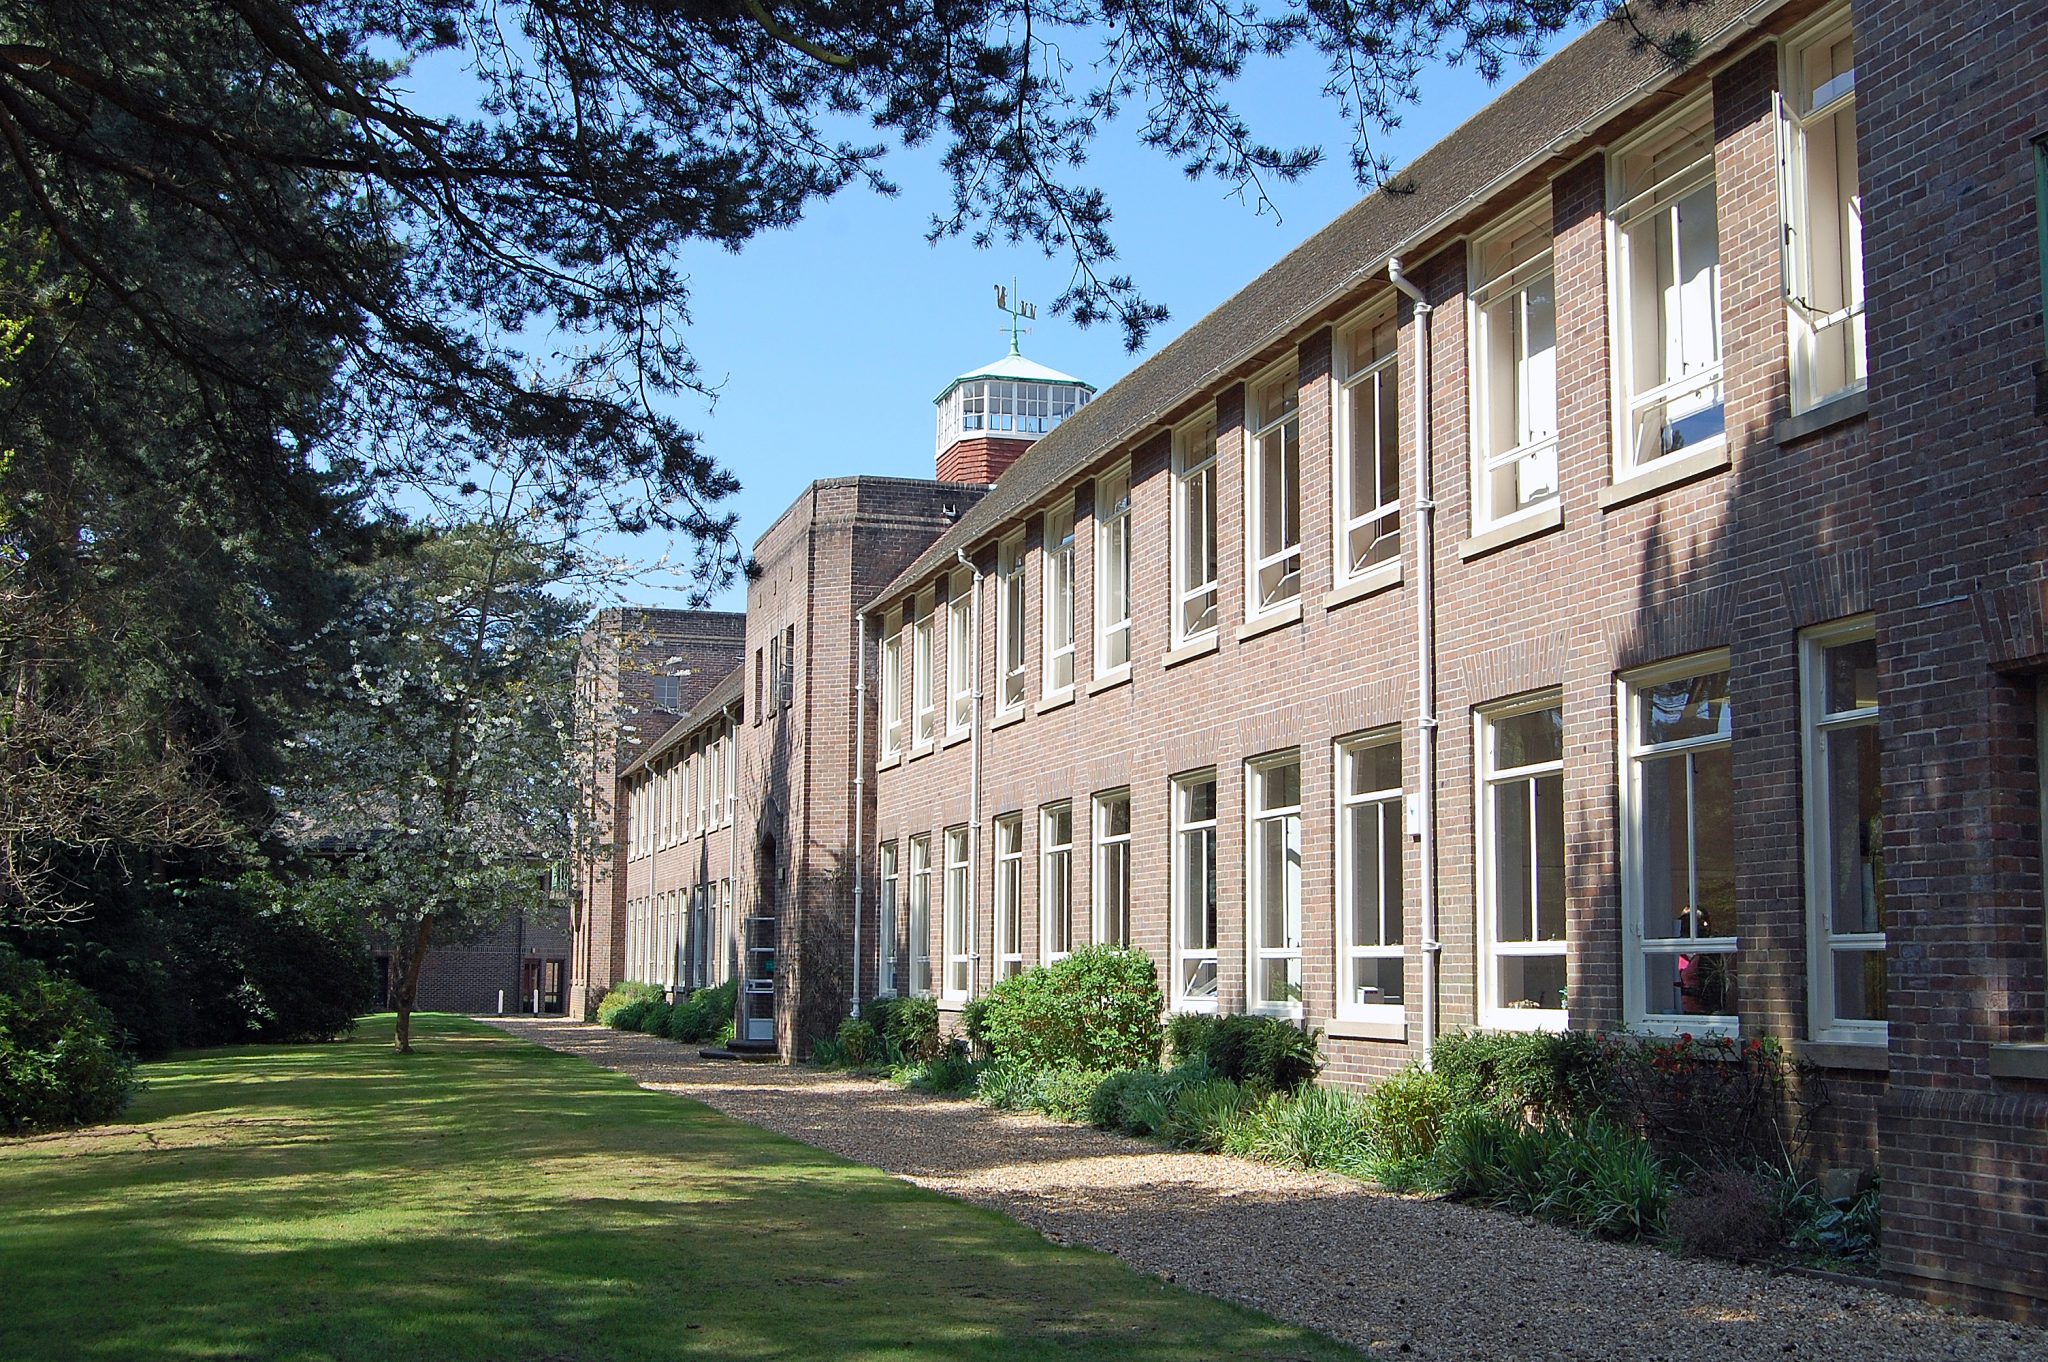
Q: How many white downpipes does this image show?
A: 5